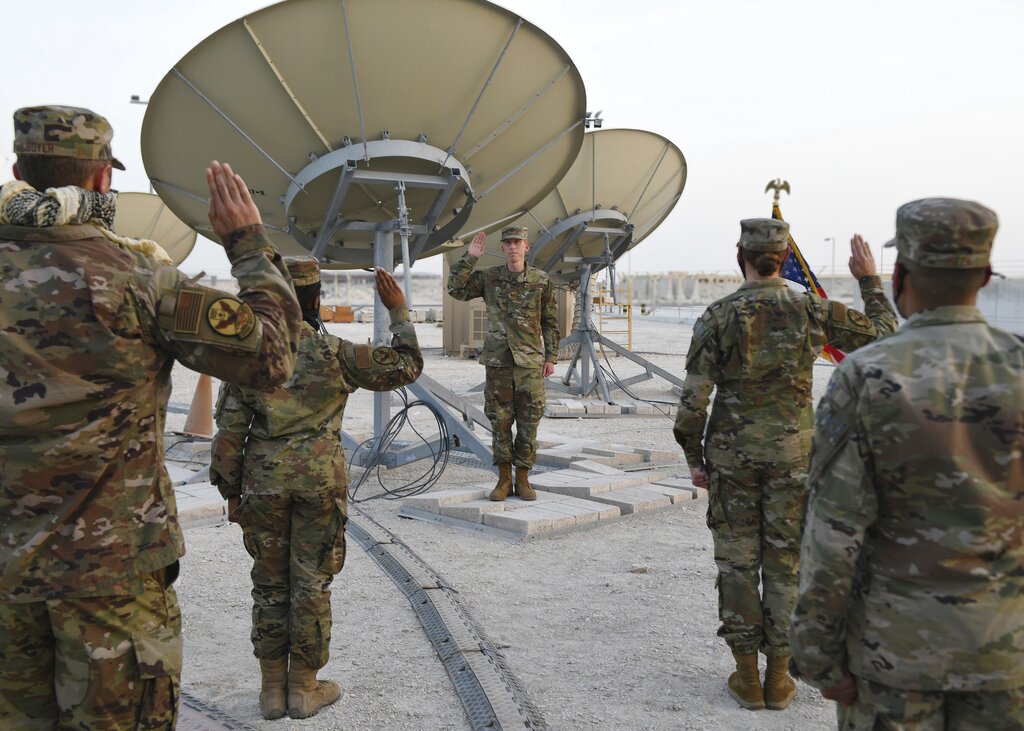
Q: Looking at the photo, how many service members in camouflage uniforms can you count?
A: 5